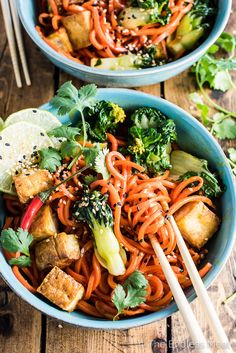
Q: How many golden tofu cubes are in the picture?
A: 7